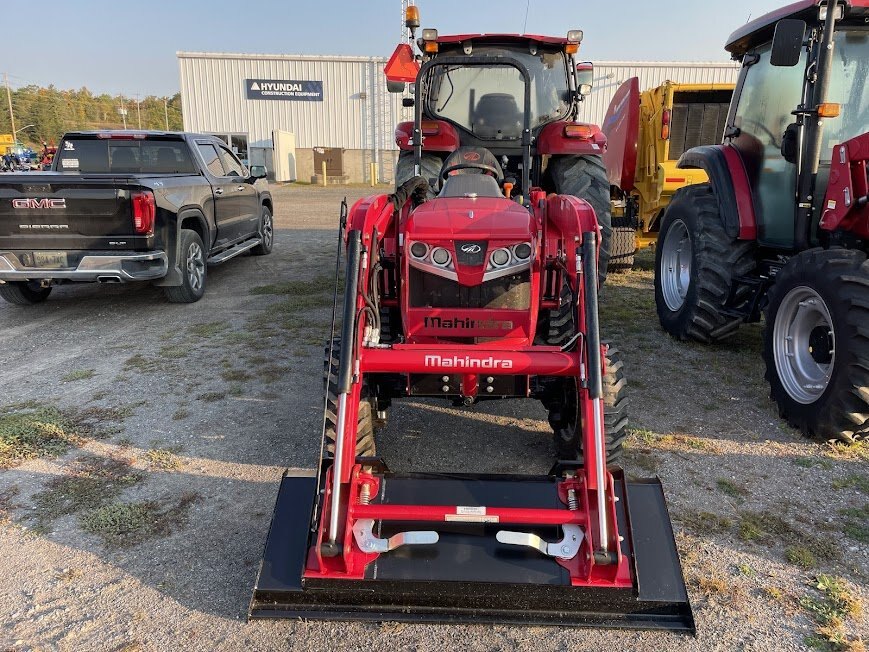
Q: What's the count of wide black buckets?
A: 1